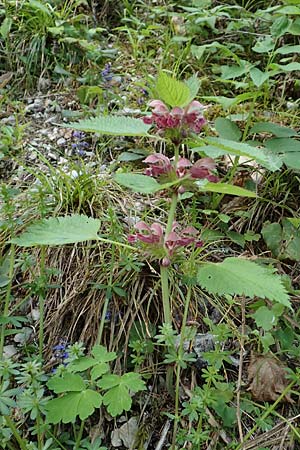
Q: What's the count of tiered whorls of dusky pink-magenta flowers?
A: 3